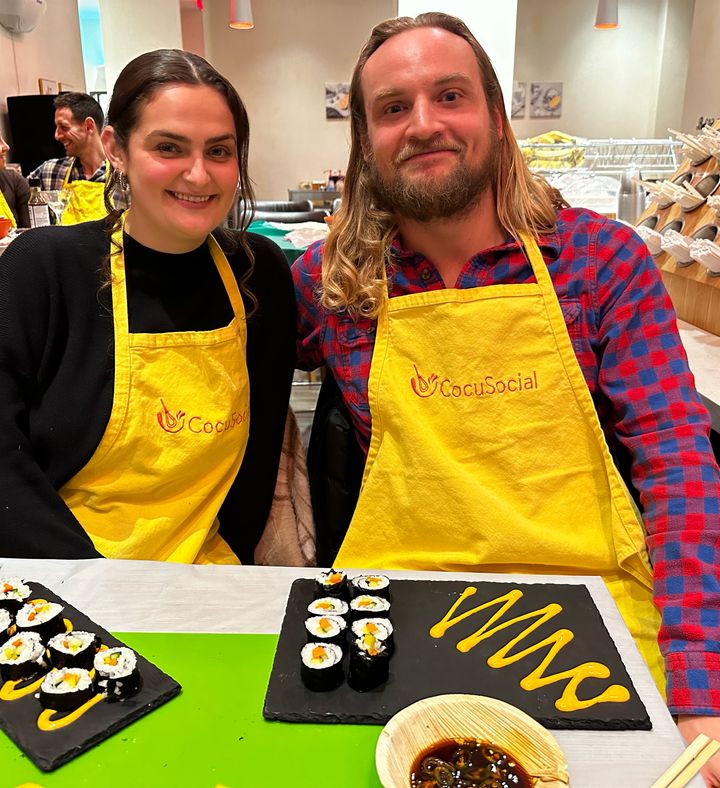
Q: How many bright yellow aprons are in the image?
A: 4